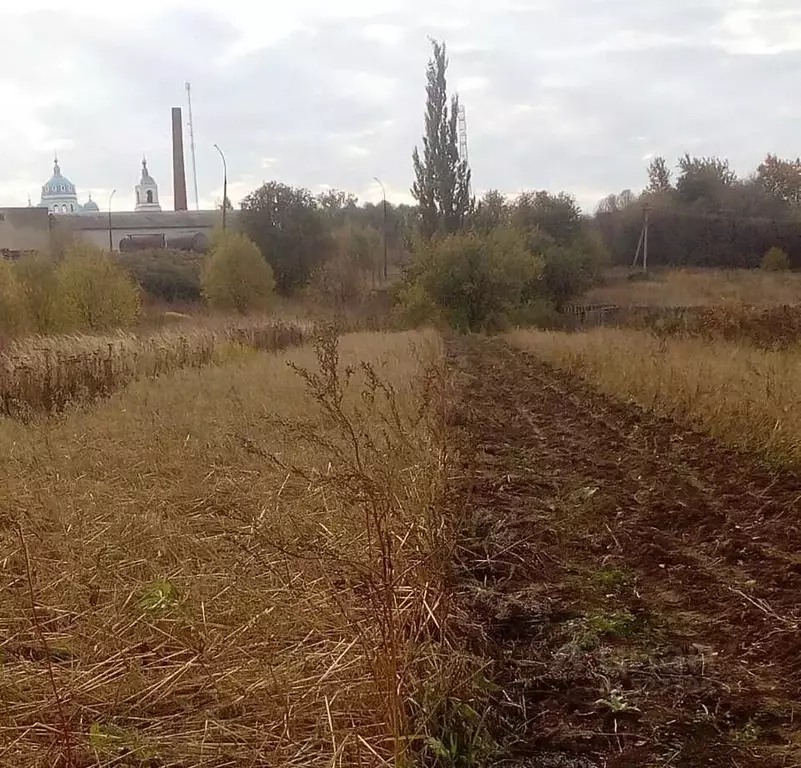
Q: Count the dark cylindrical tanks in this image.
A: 2